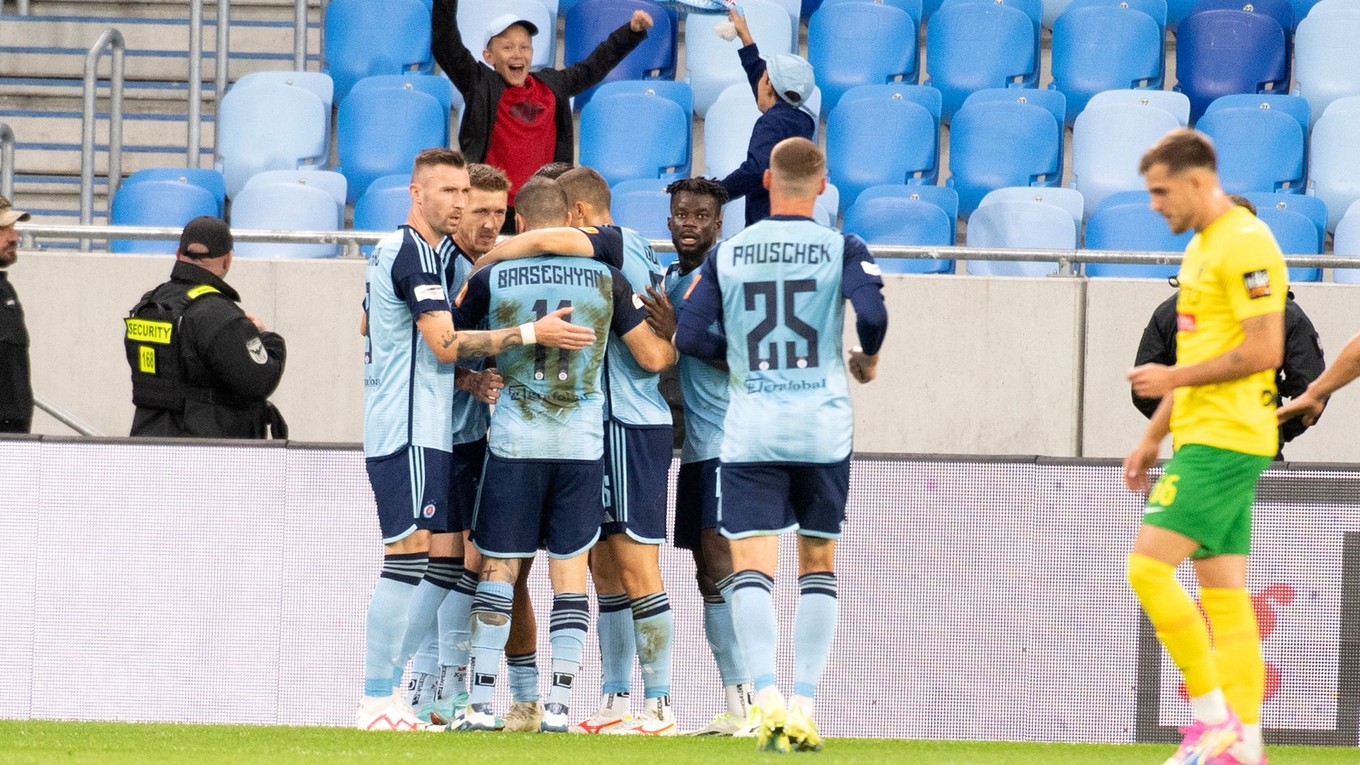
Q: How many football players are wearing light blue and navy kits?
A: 7